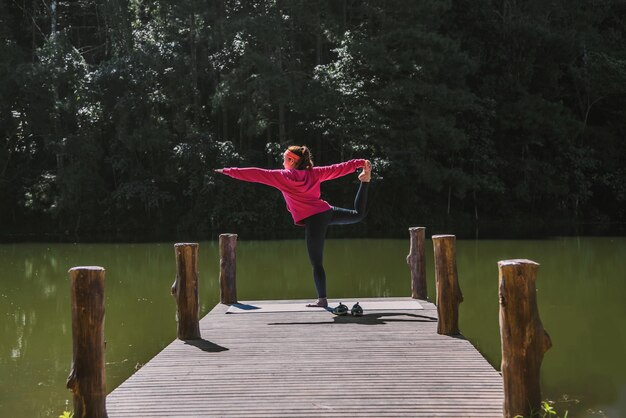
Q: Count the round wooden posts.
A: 6